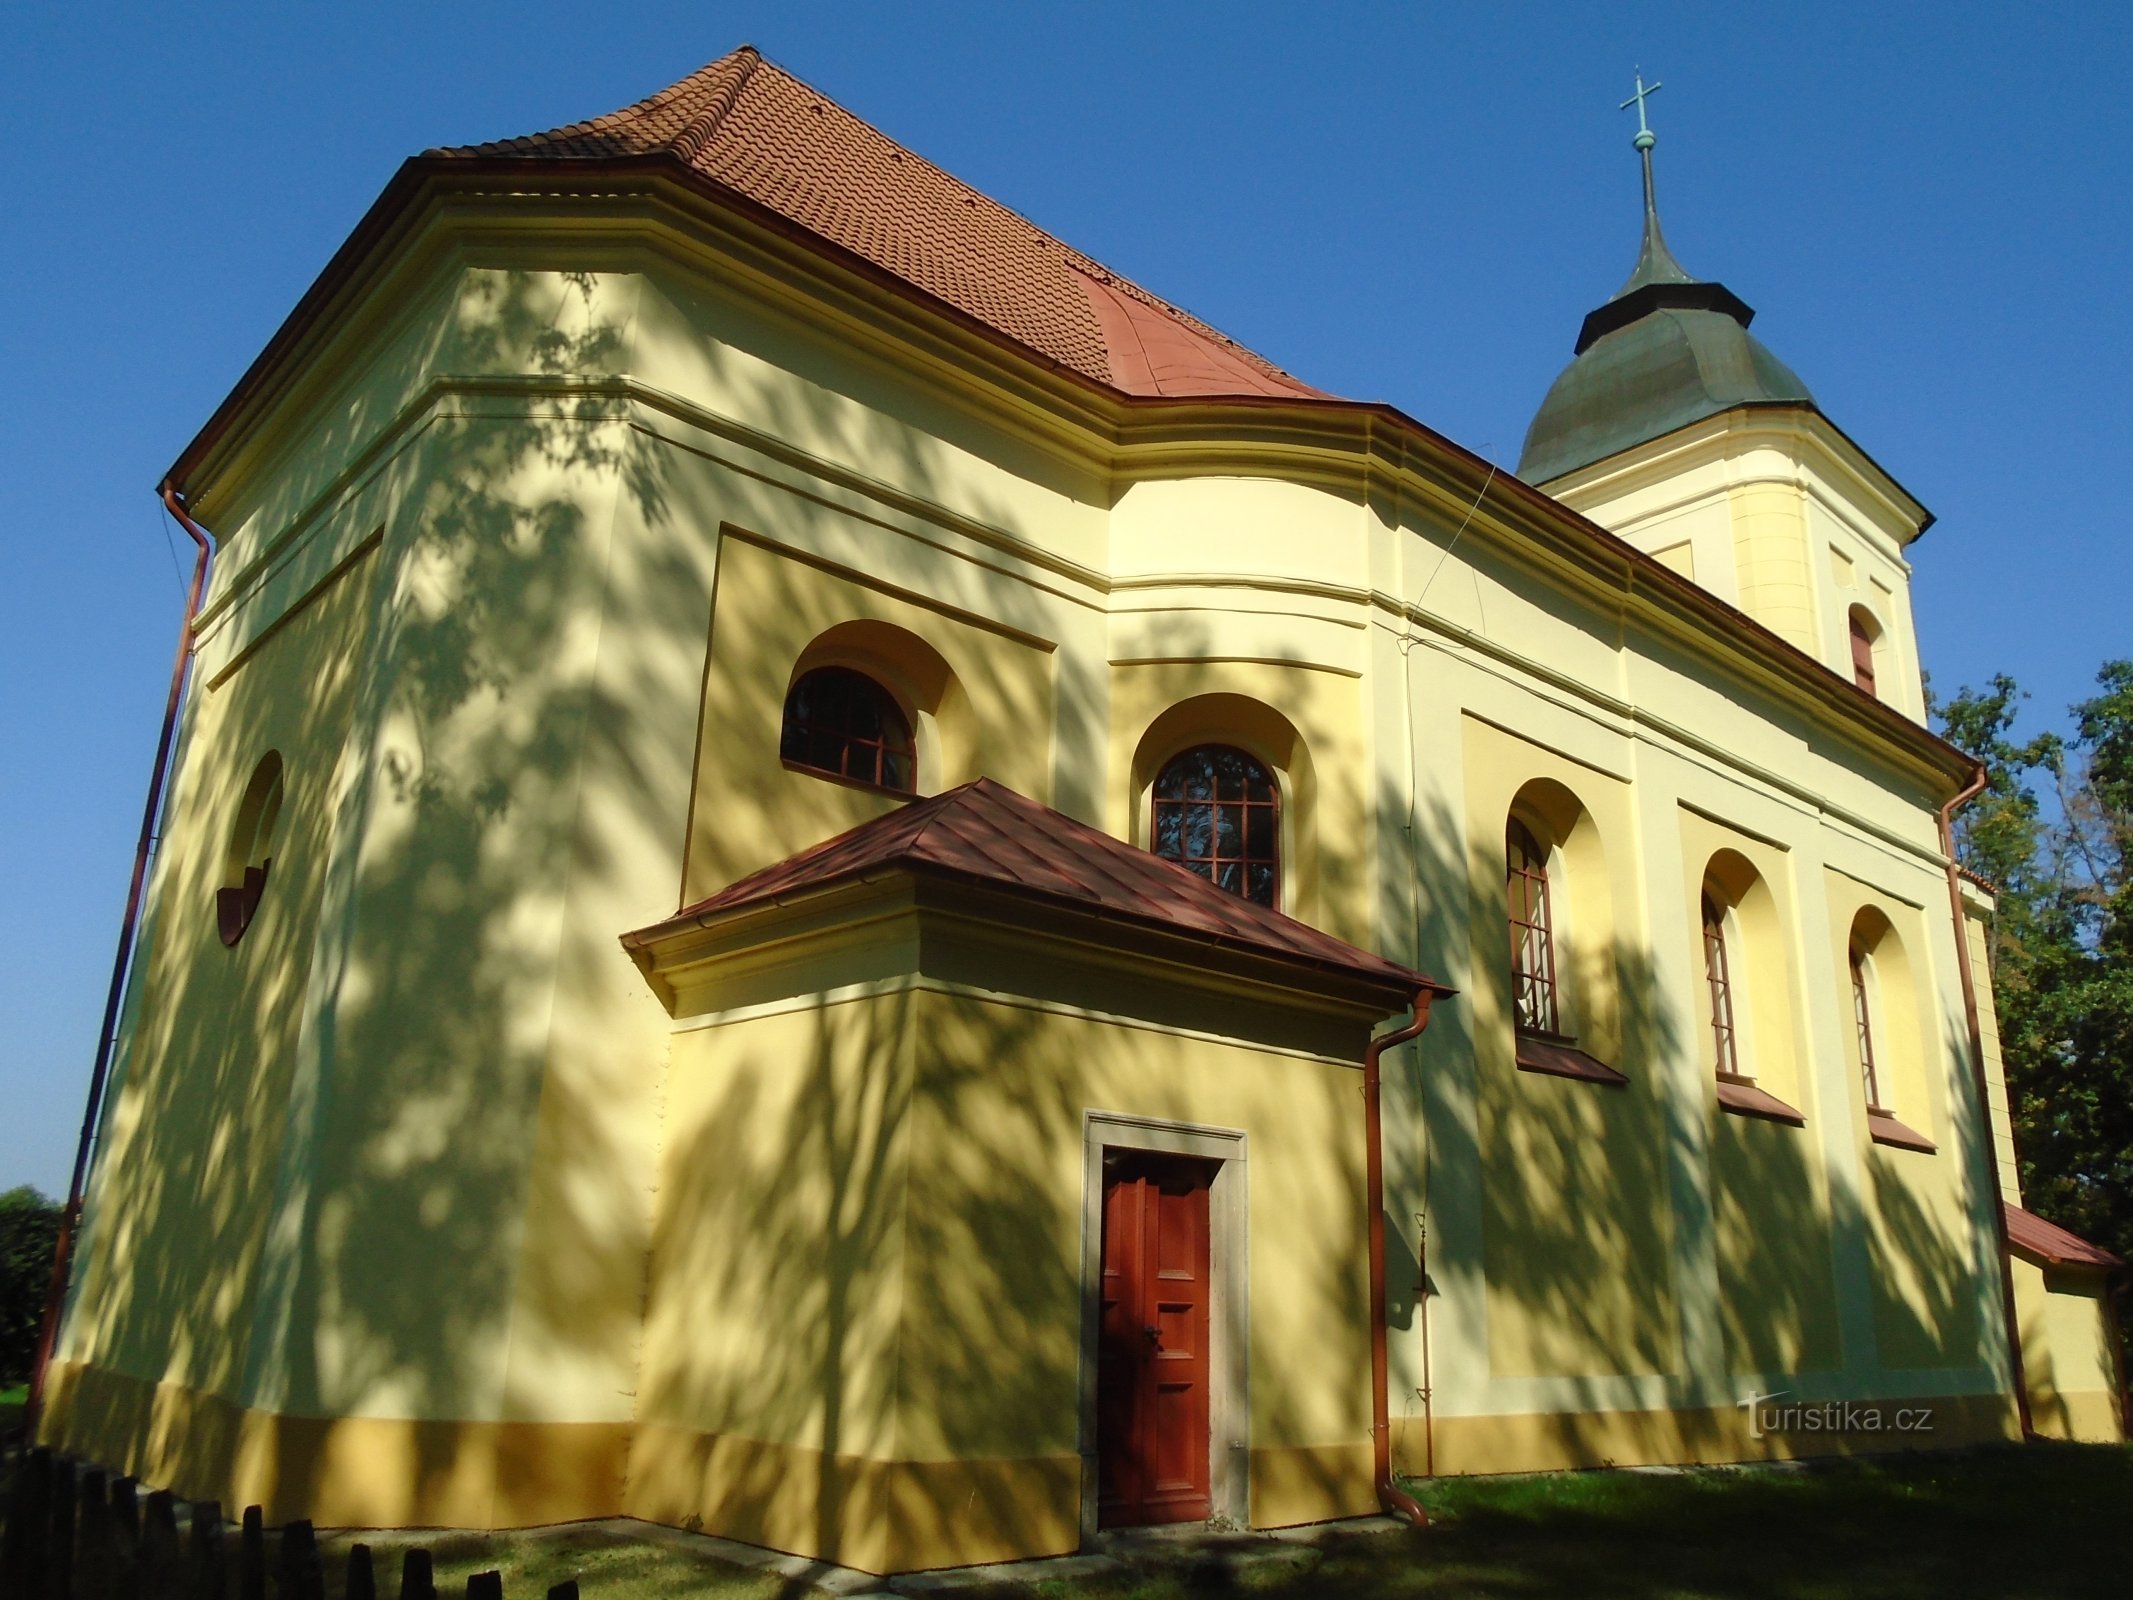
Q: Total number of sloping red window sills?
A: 3